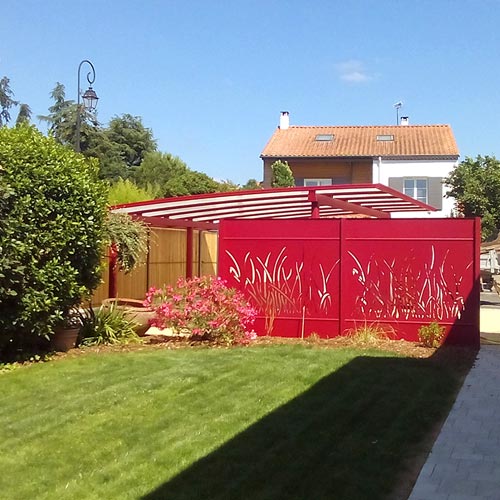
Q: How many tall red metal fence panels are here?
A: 2